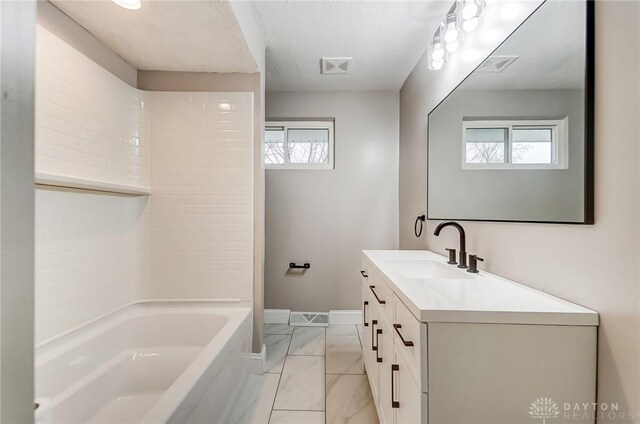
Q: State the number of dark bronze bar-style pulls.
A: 7